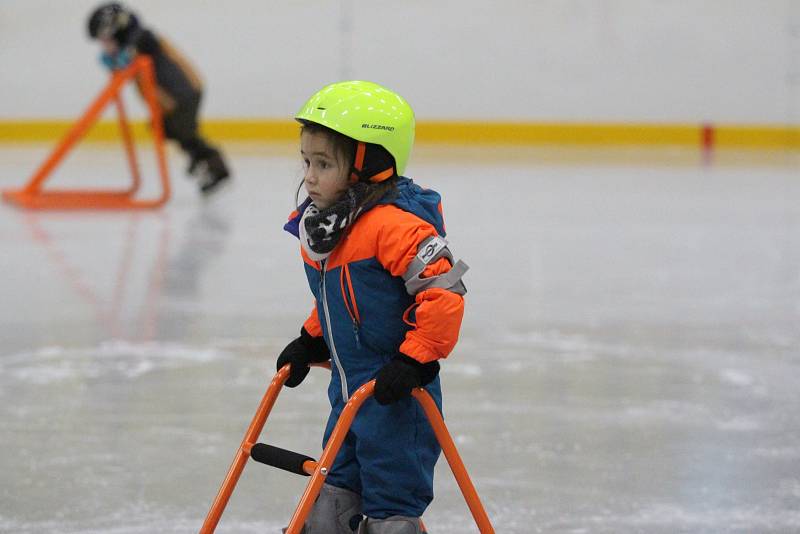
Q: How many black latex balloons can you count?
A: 0